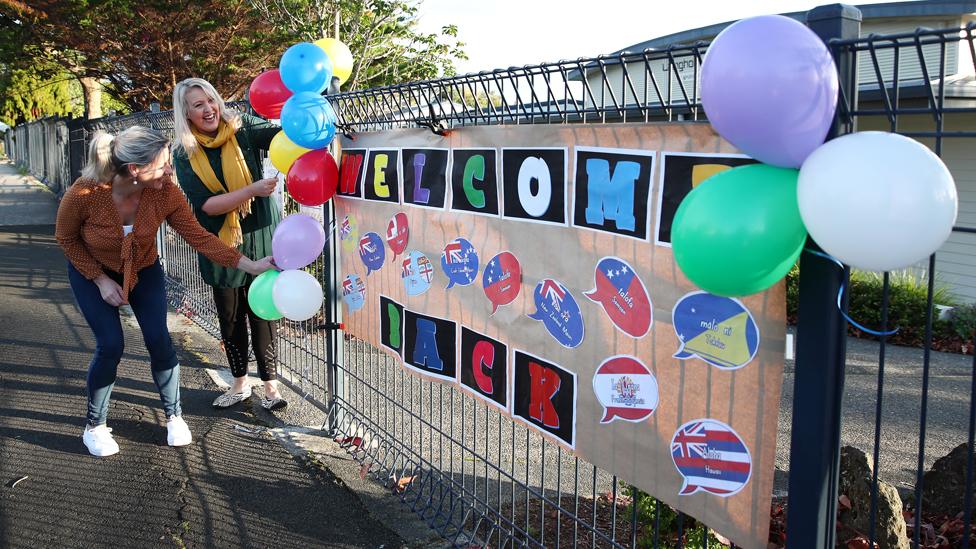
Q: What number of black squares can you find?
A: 11